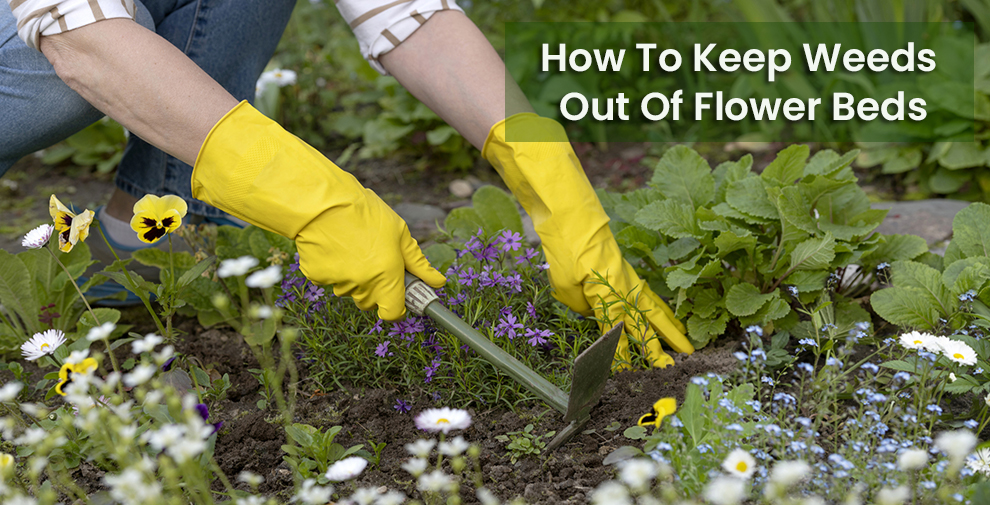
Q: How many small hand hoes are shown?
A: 1